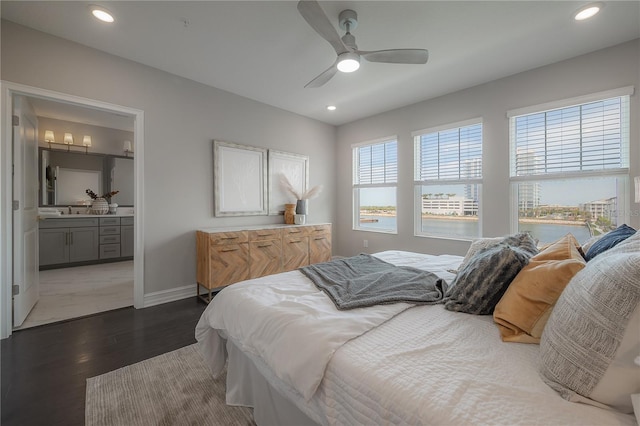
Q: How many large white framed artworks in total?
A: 2